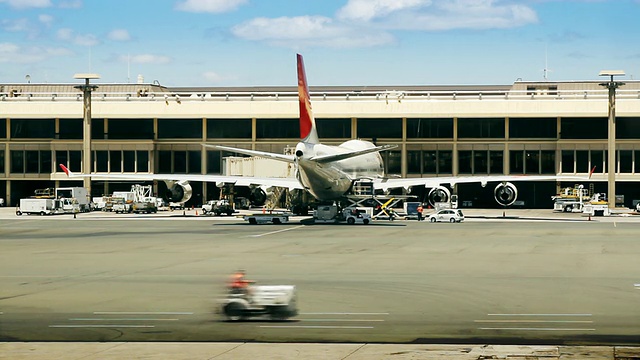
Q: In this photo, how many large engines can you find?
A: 4